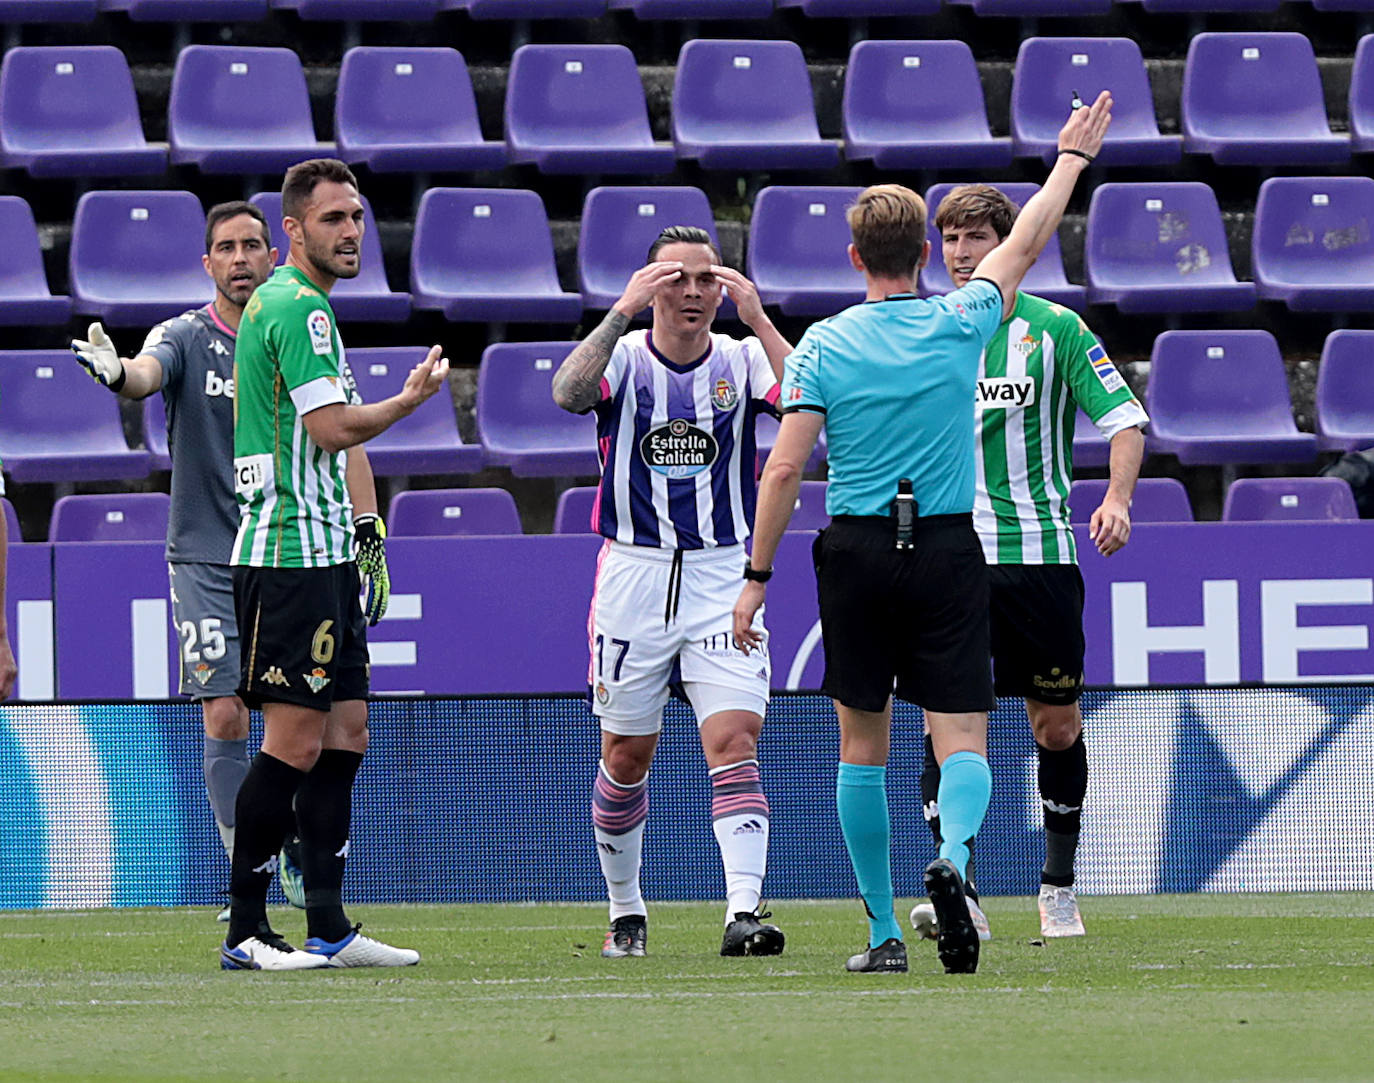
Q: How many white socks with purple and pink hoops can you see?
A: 2